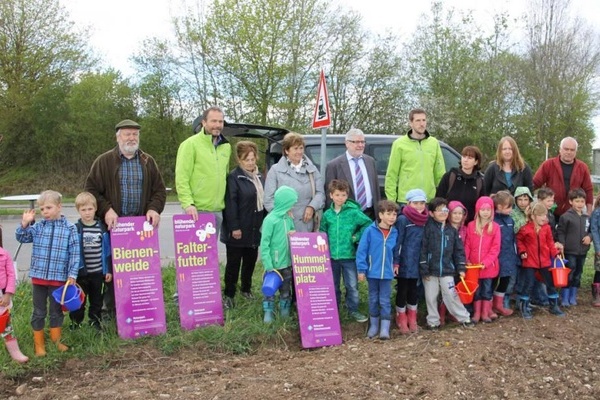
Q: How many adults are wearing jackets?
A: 9